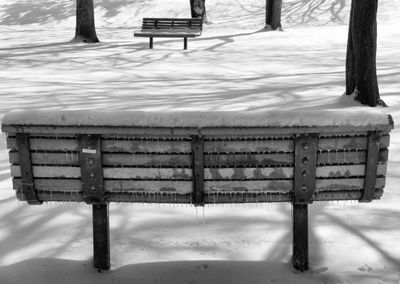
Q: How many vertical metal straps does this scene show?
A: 5